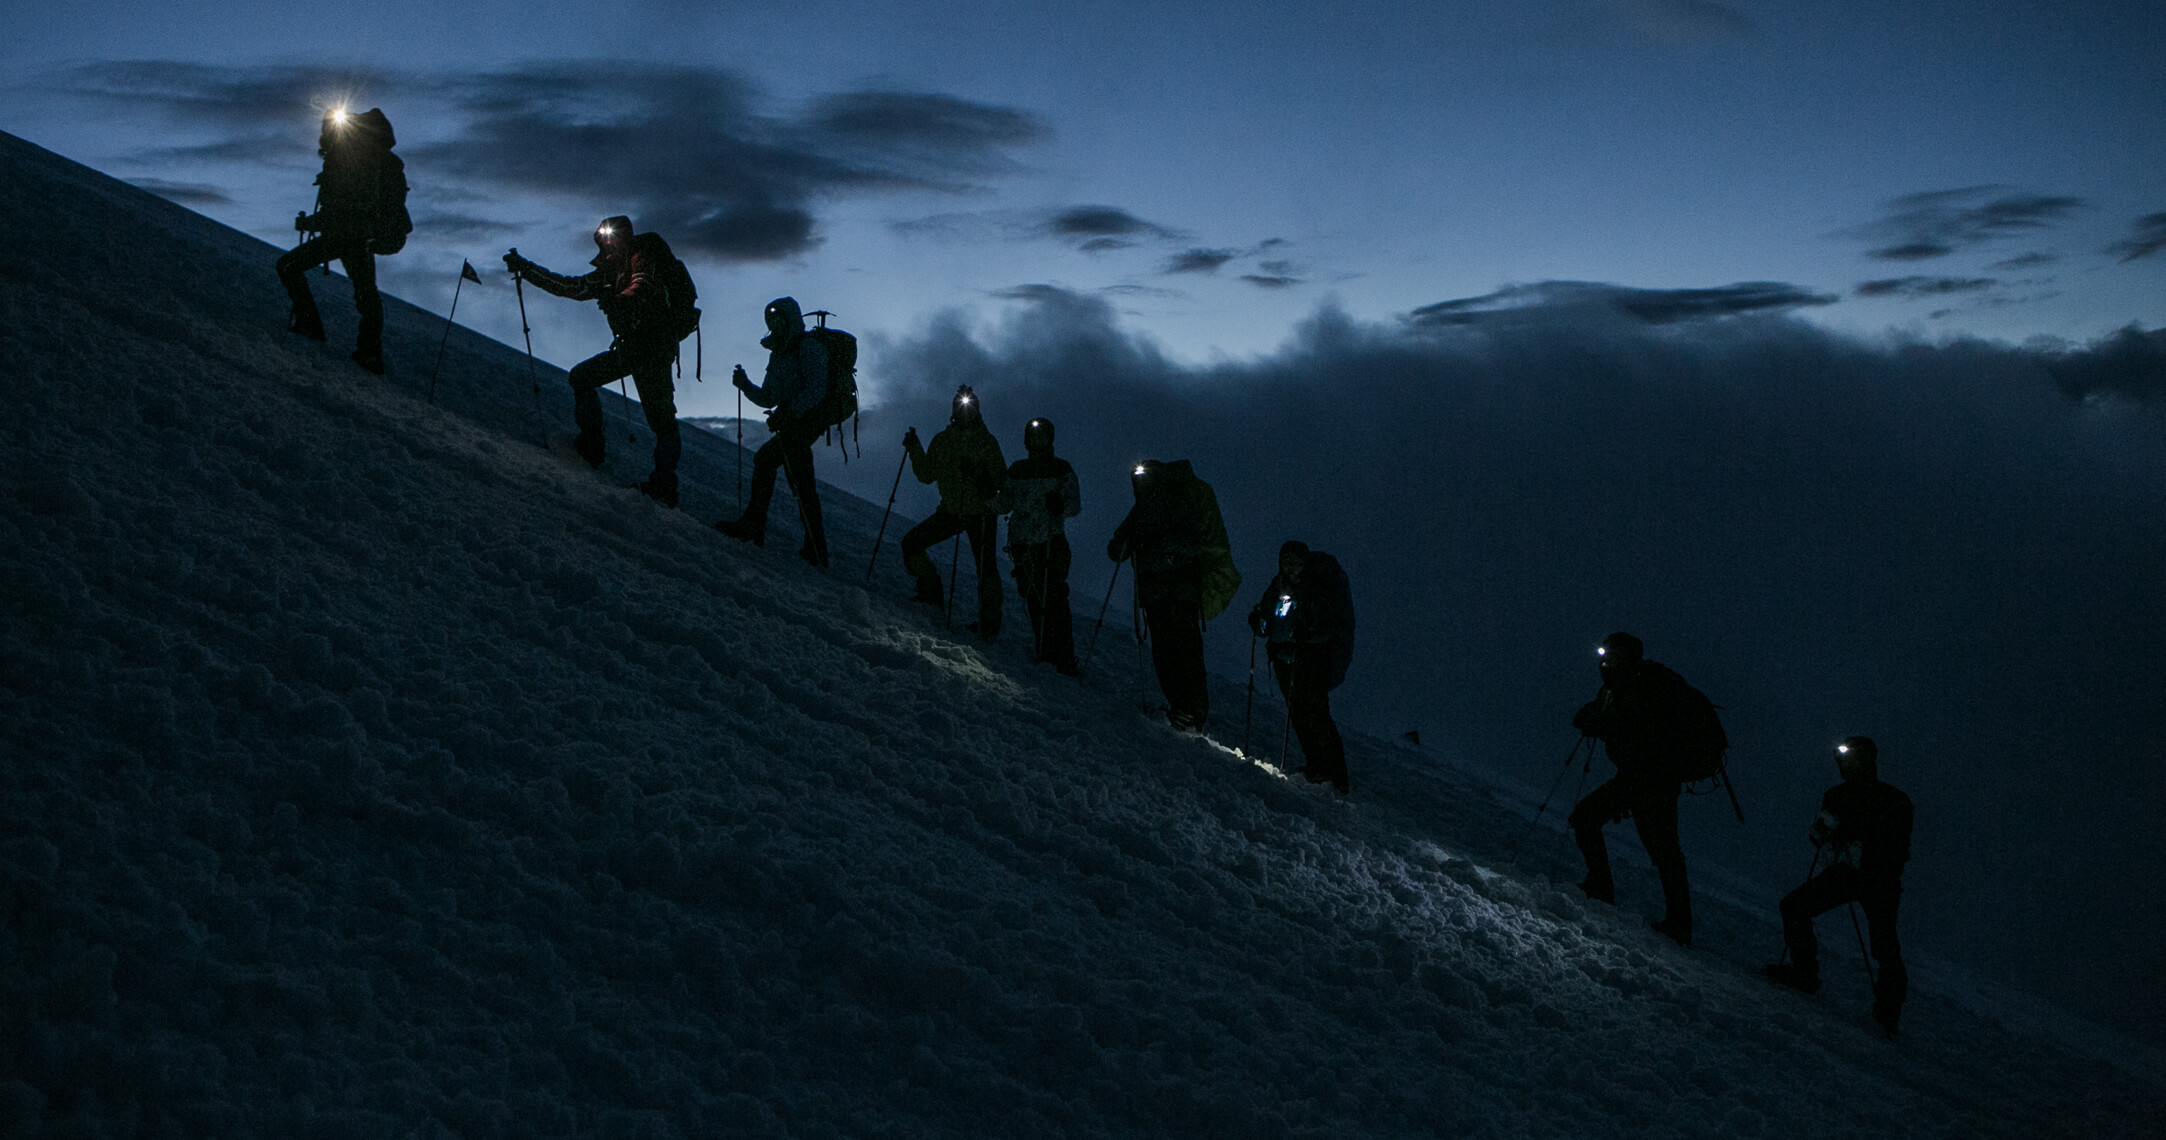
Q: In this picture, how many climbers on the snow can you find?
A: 9